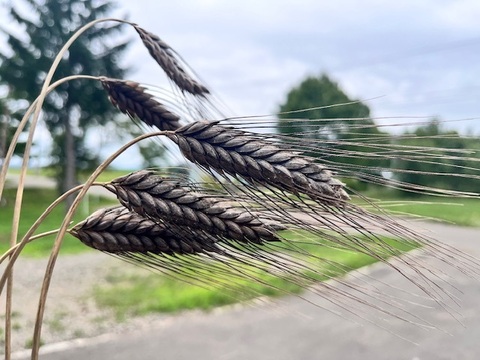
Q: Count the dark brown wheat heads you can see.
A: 5